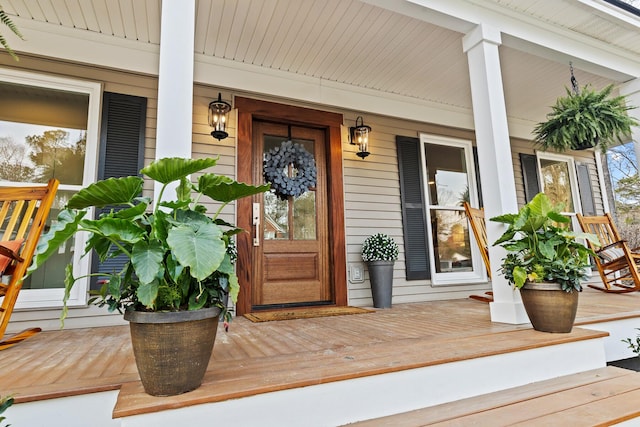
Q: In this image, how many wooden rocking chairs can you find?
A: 3